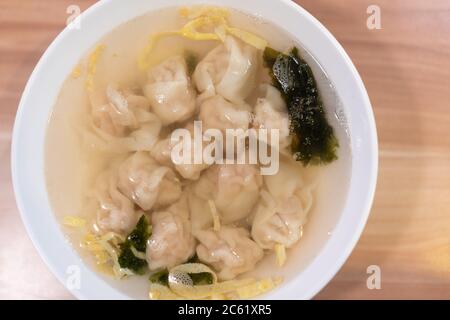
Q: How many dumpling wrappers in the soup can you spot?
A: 12